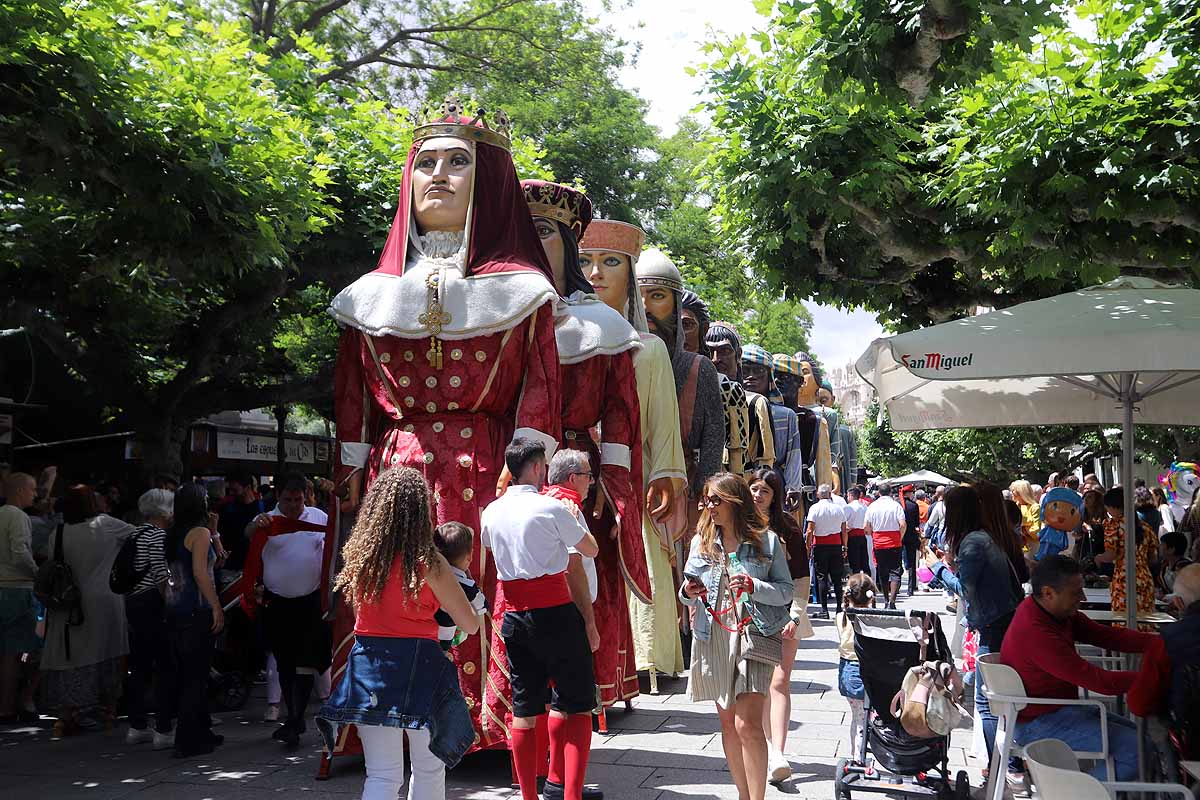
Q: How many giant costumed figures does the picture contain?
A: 10